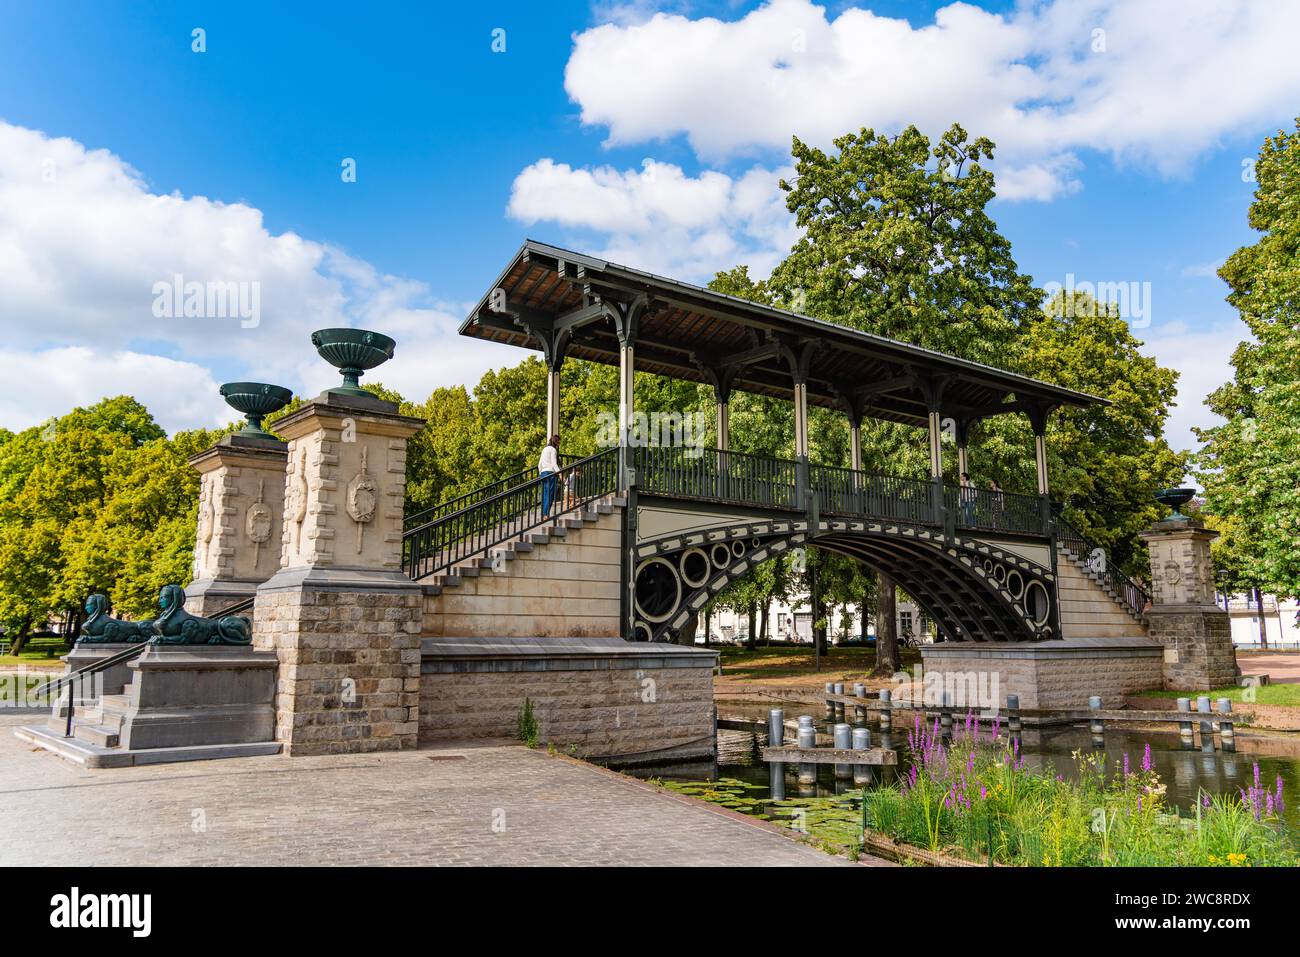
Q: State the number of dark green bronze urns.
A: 3